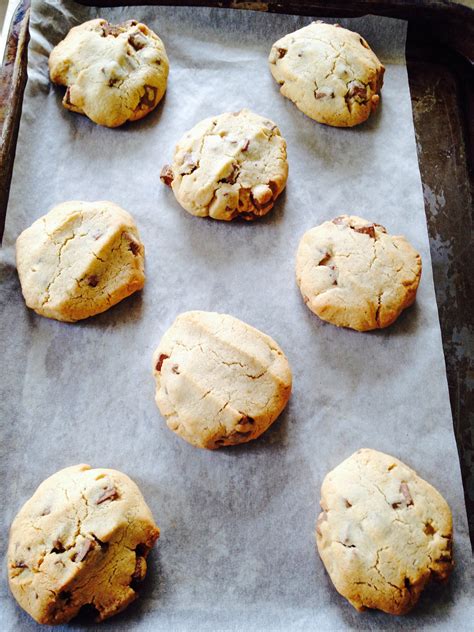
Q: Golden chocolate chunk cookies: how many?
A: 8